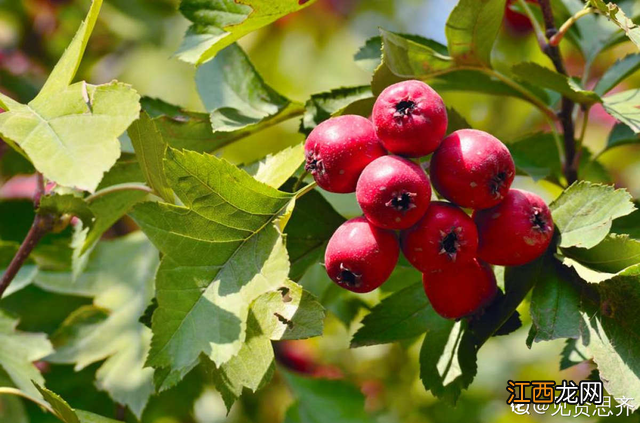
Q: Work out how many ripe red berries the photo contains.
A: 8